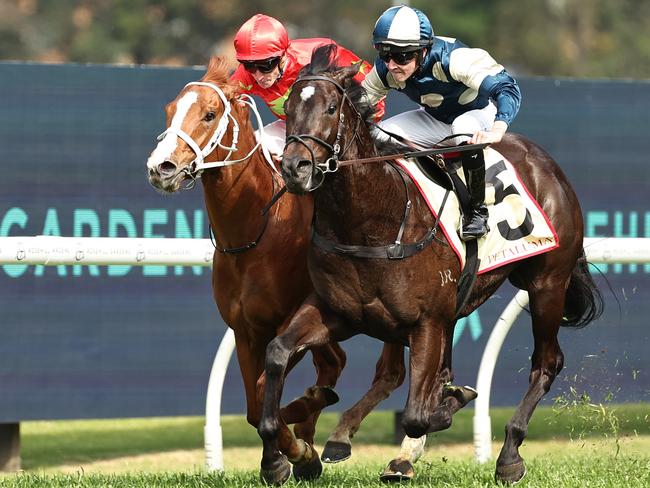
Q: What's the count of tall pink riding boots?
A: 0